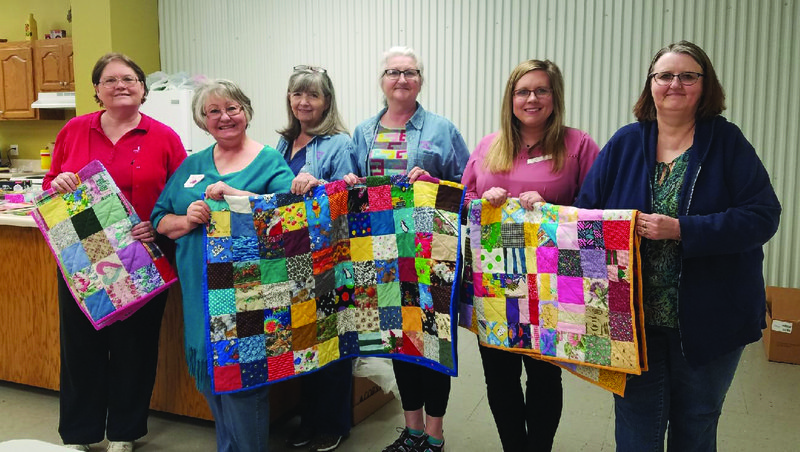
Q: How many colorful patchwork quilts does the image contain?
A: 3